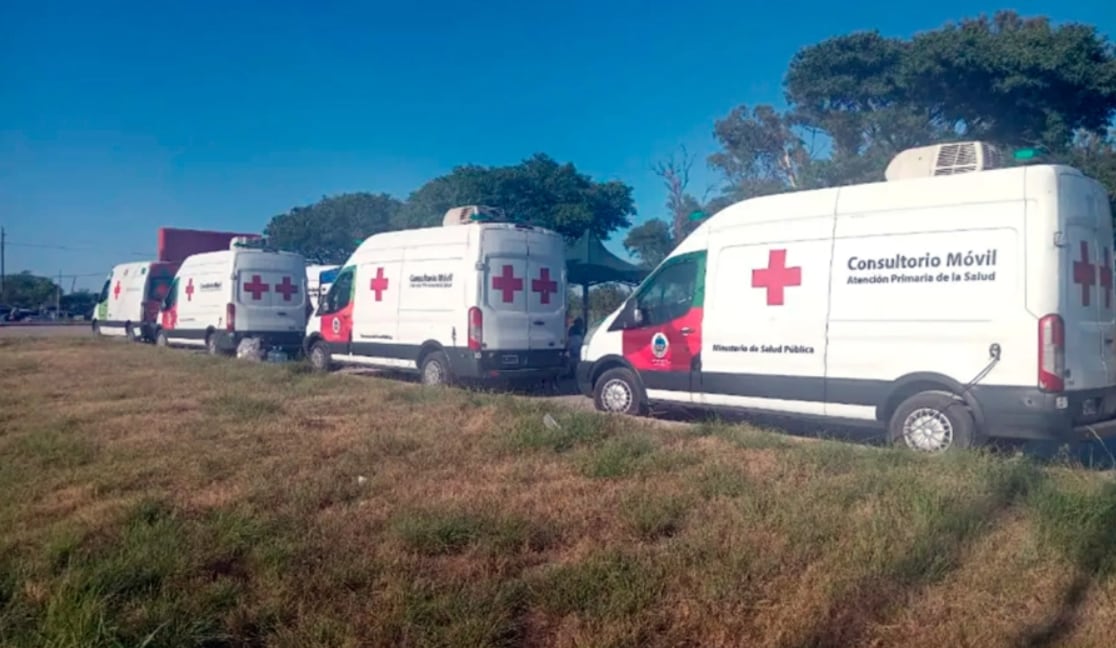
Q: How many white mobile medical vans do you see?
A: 4